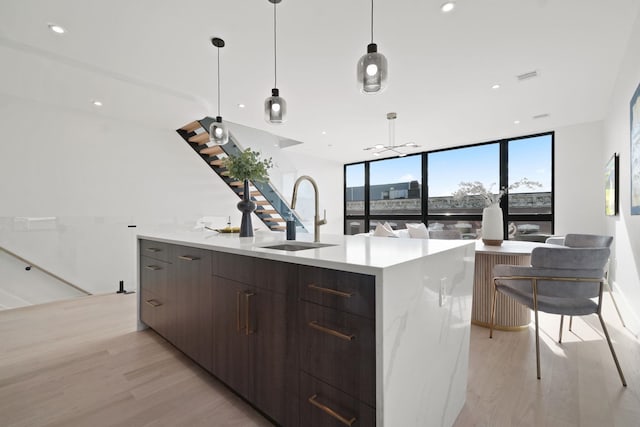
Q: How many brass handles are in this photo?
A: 9